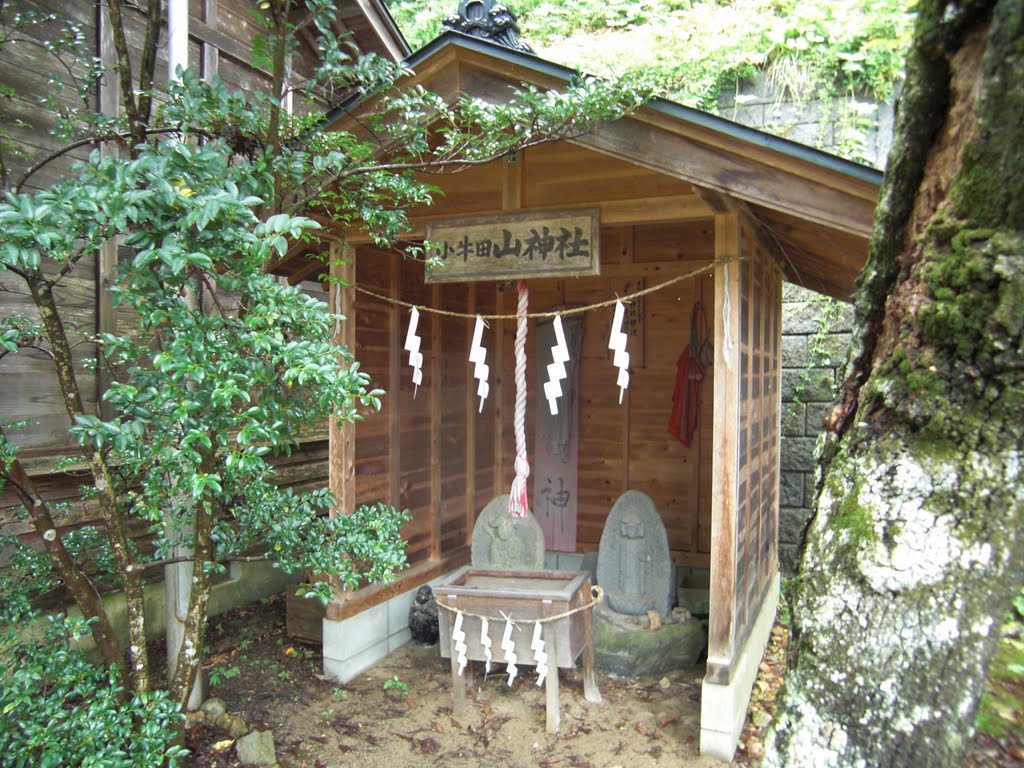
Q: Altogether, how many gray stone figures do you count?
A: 2